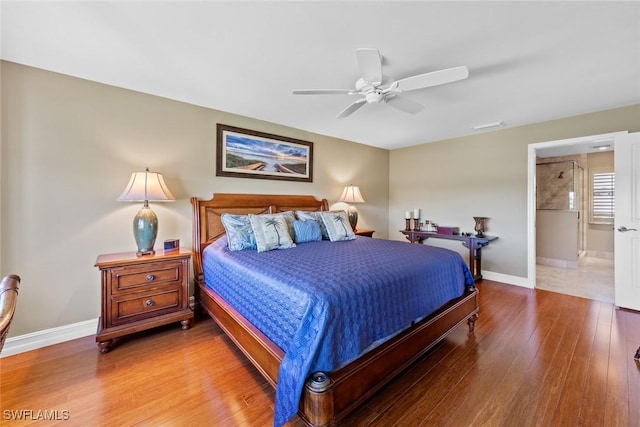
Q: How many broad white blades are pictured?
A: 5